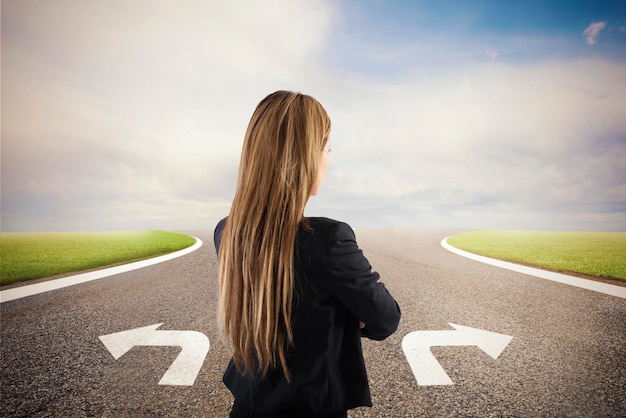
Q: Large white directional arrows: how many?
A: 2